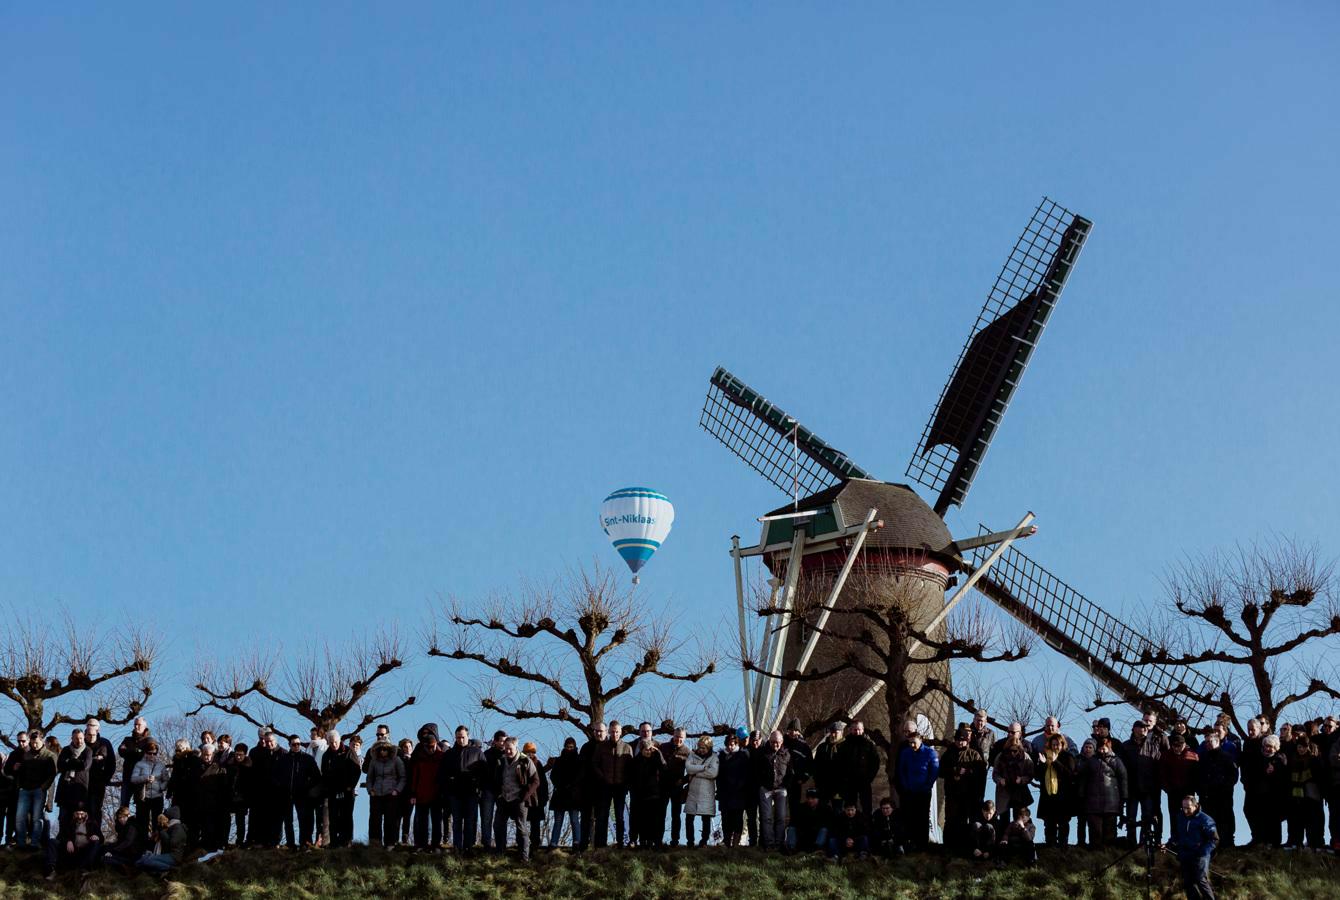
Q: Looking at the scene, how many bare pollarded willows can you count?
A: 5